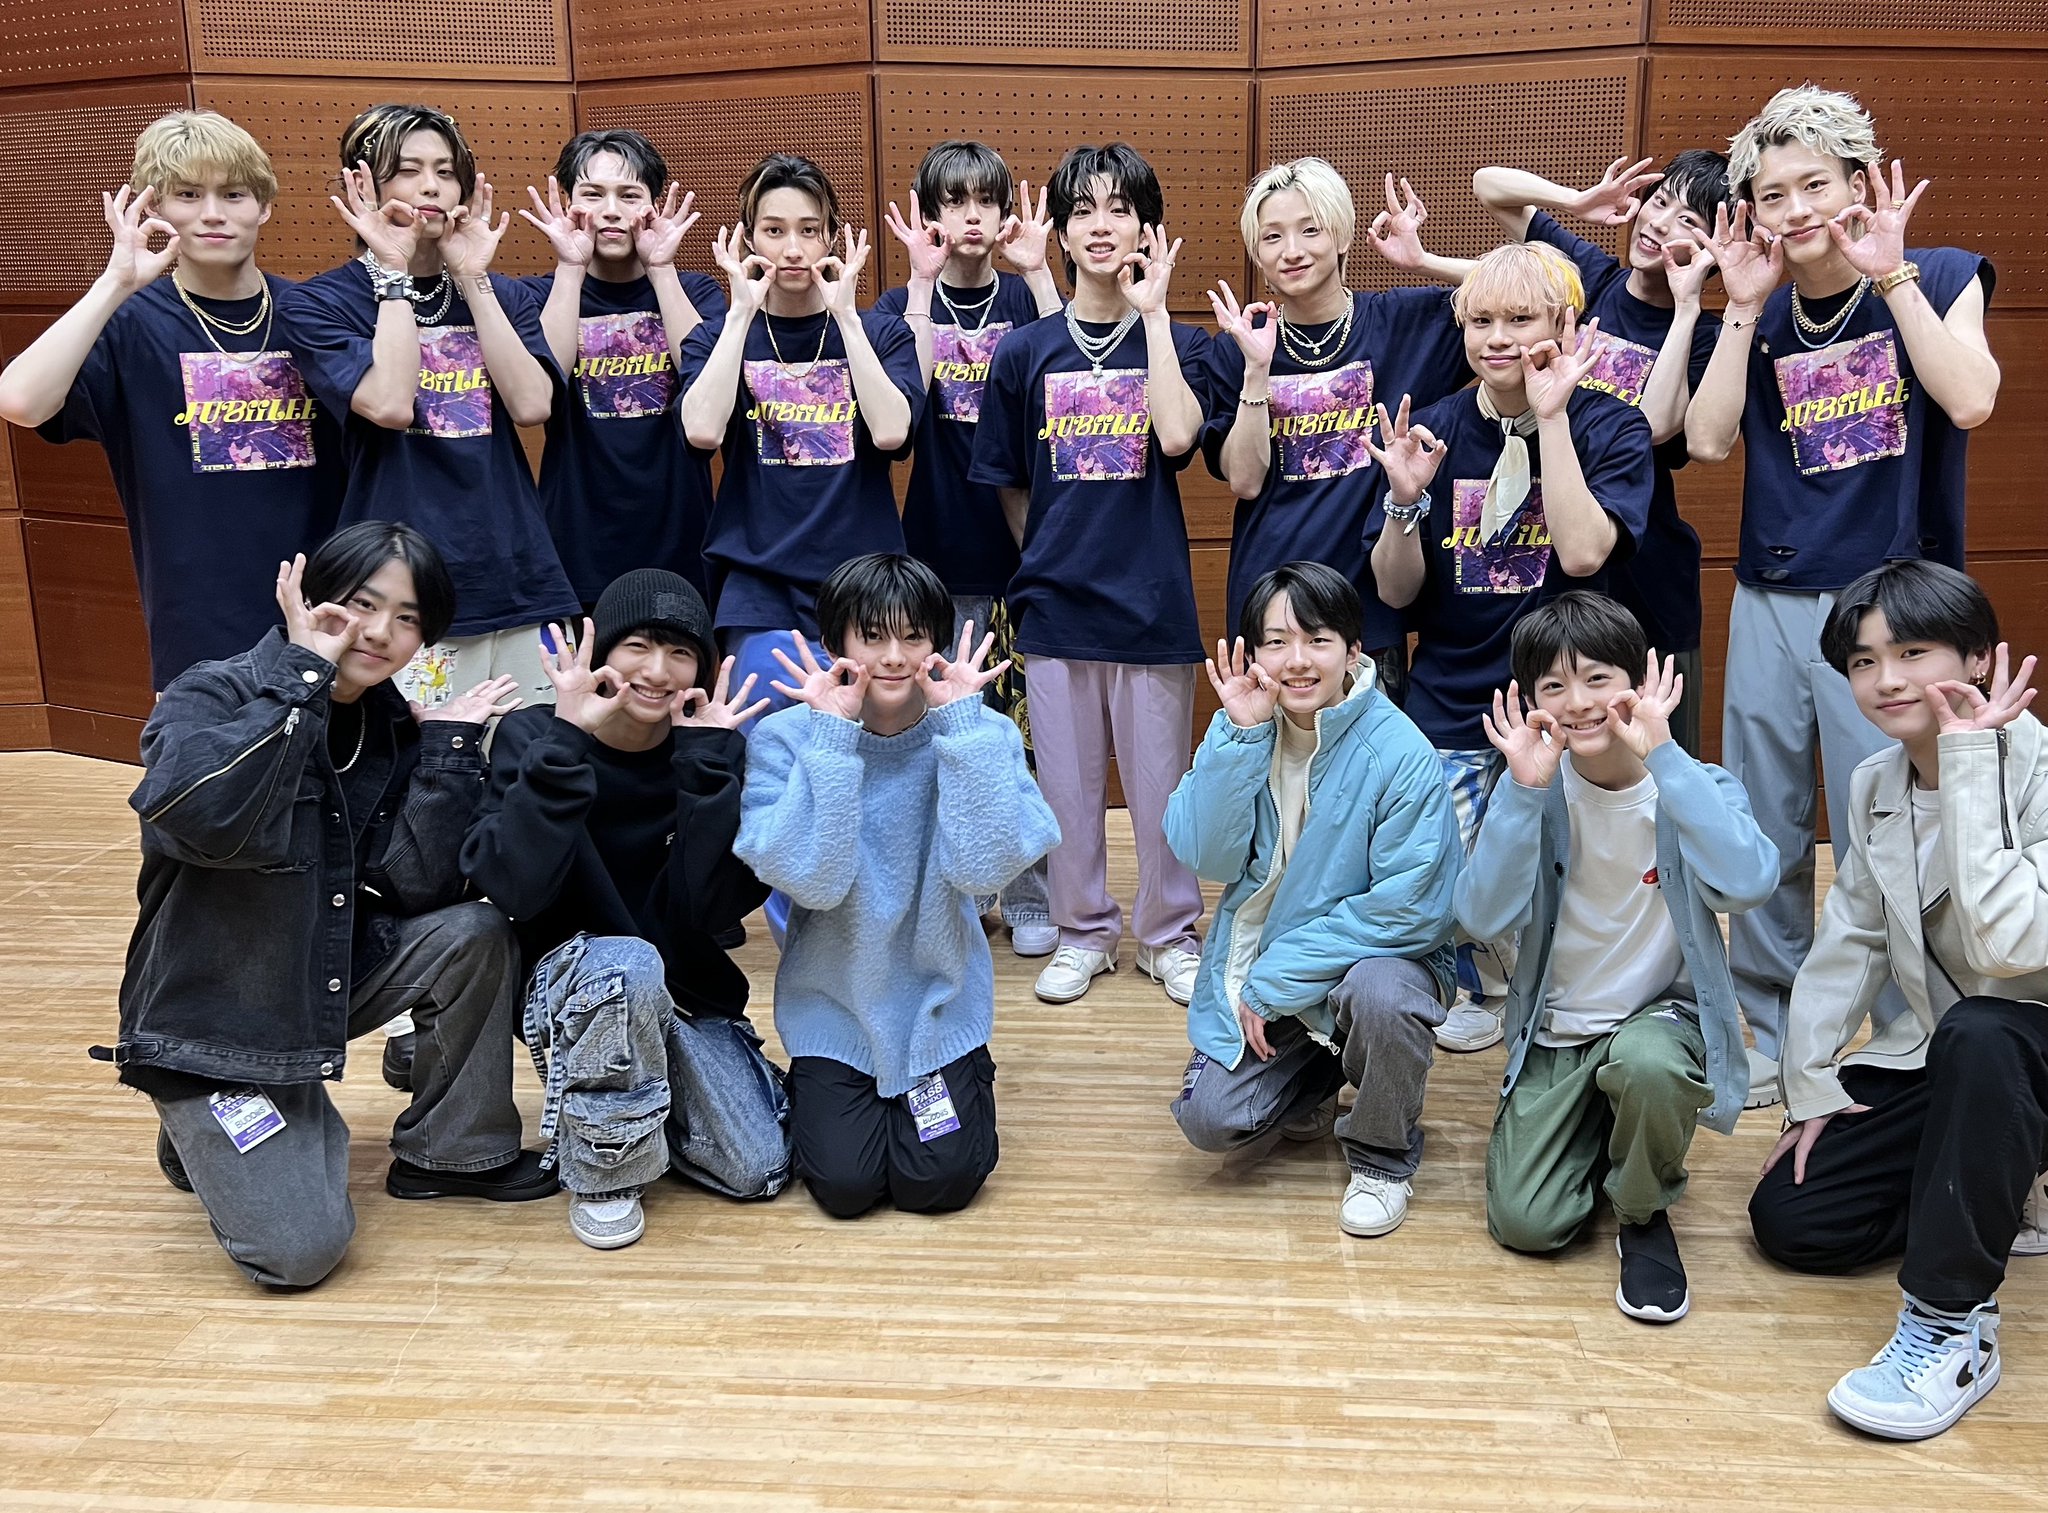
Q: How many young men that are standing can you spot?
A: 10